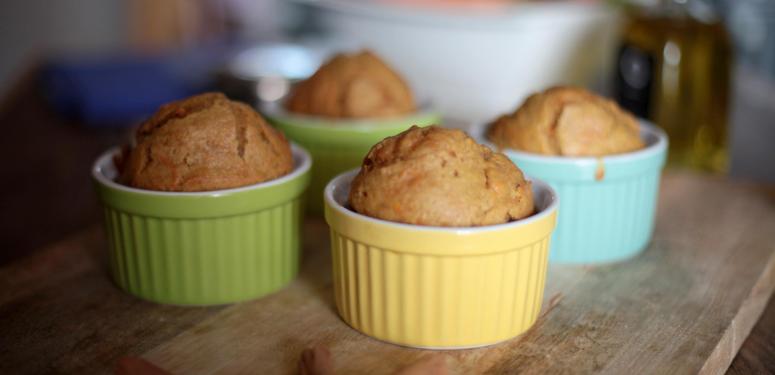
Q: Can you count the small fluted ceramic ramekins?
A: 4